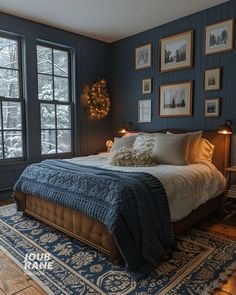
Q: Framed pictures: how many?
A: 8